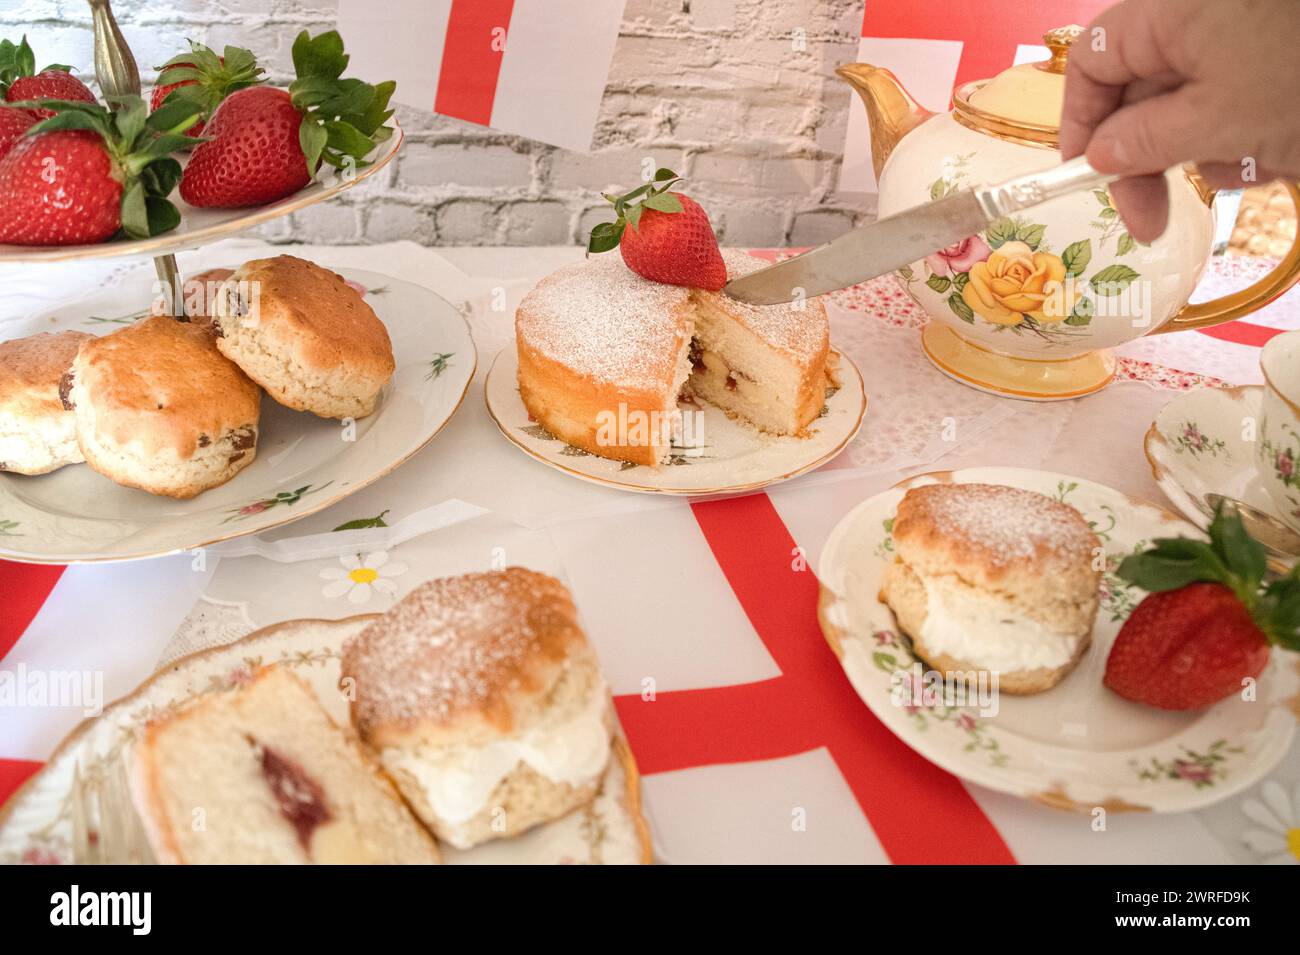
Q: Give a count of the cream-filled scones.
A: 2